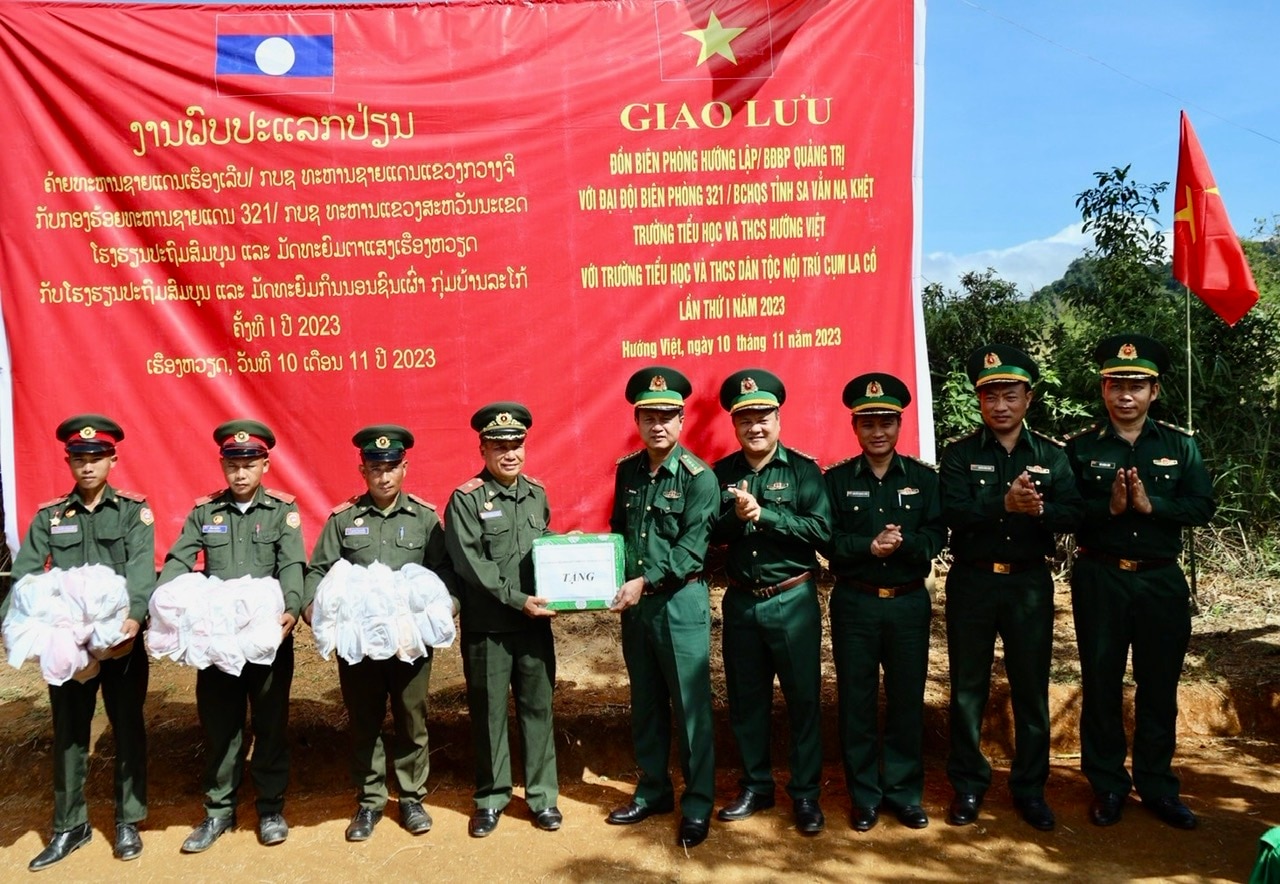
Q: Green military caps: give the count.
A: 9